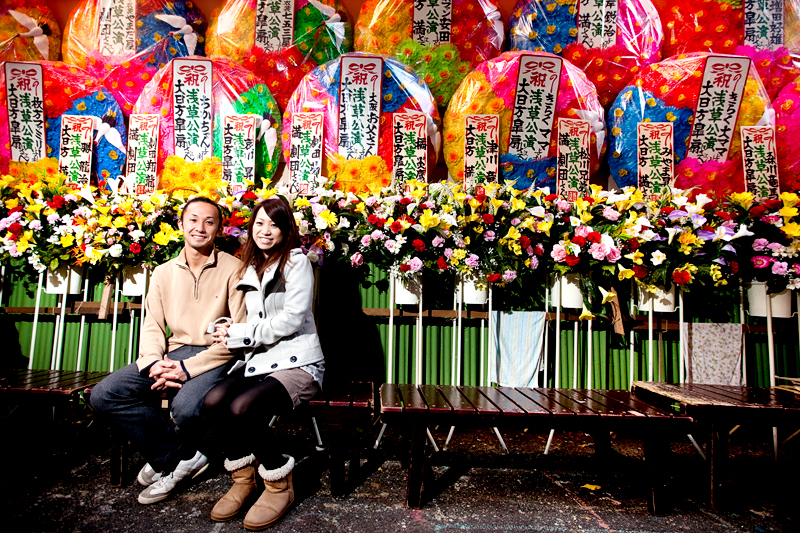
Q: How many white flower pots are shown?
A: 7